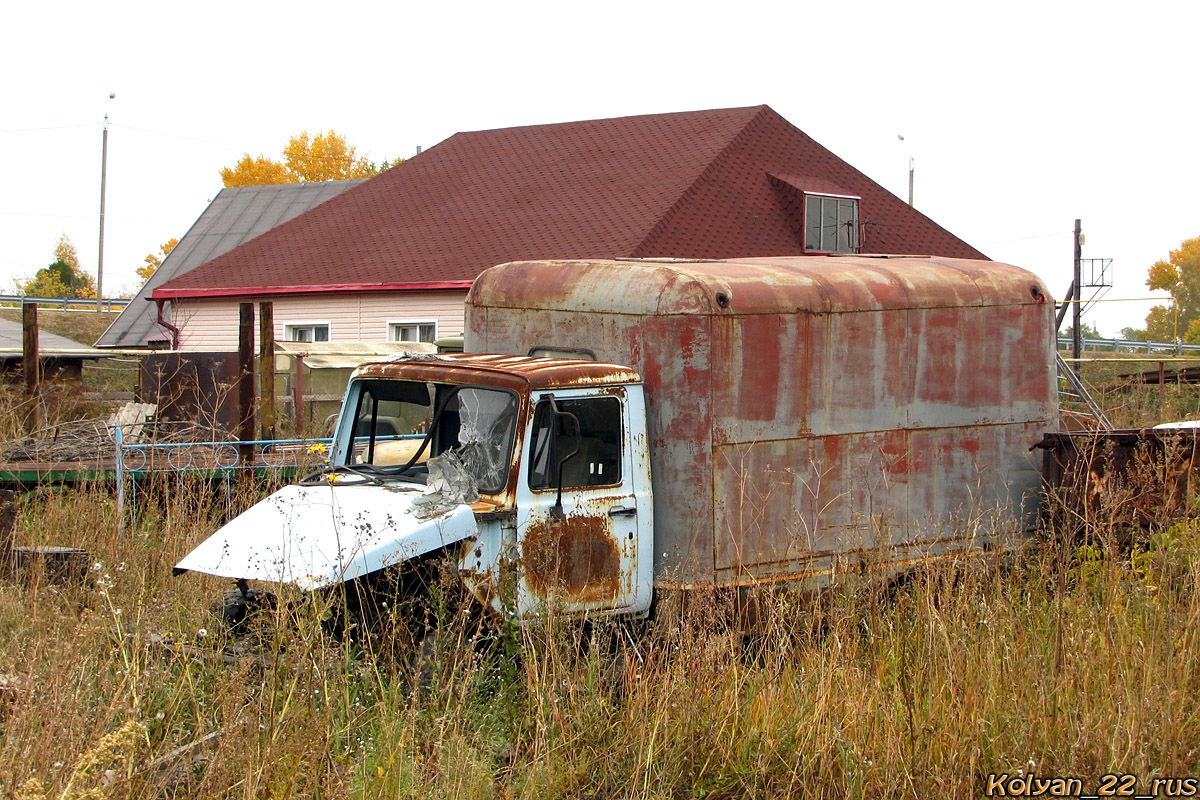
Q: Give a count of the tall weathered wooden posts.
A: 3